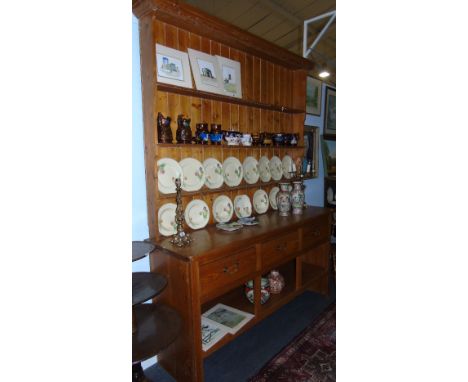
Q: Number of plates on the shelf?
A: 14